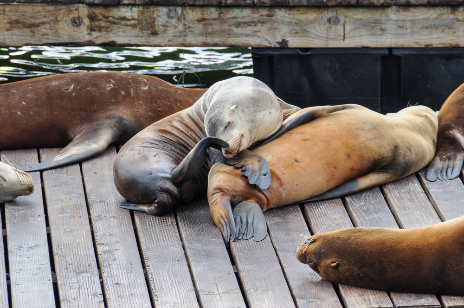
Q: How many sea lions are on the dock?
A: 6